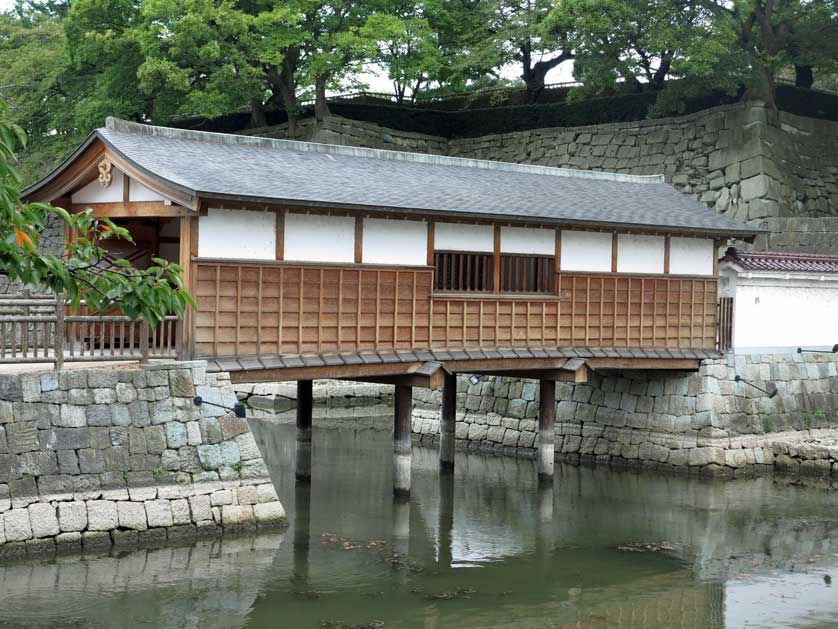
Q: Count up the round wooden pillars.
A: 4